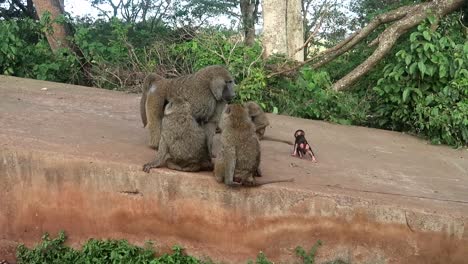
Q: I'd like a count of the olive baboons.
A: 5